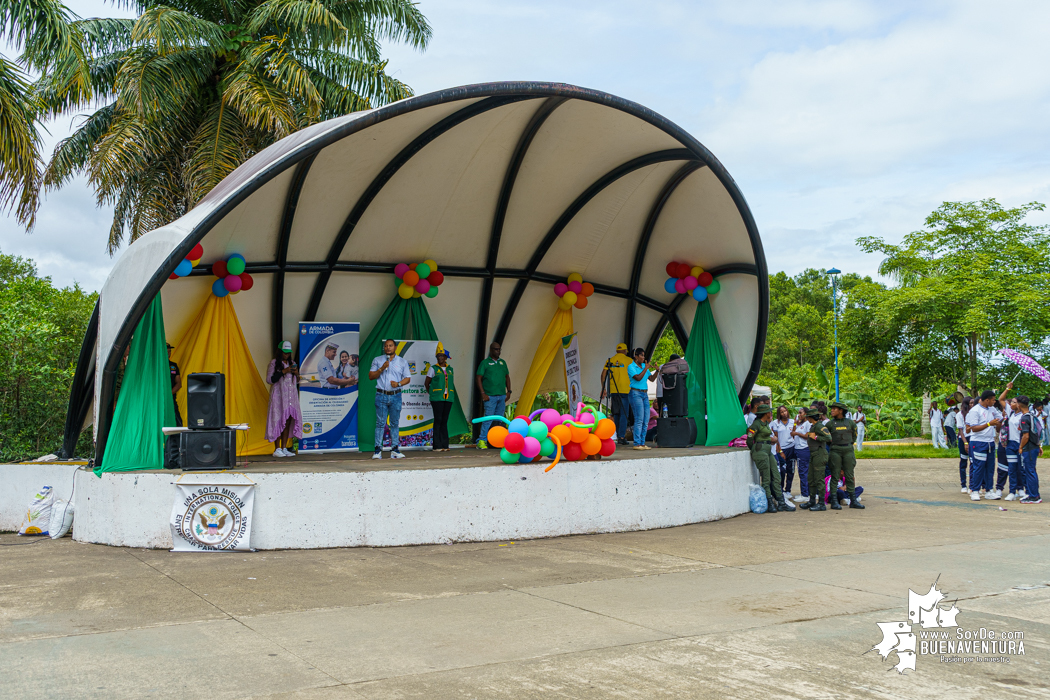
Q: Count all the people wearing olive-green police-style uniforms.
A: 3